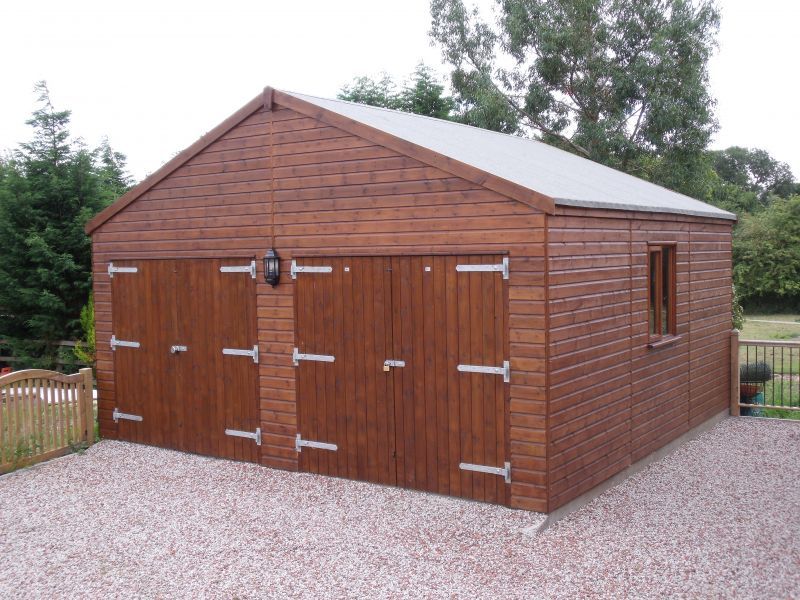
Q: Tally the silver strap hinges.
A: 12